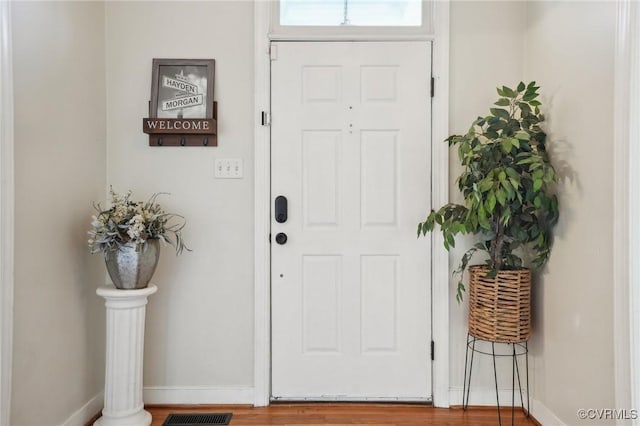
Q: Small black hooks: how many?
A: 3